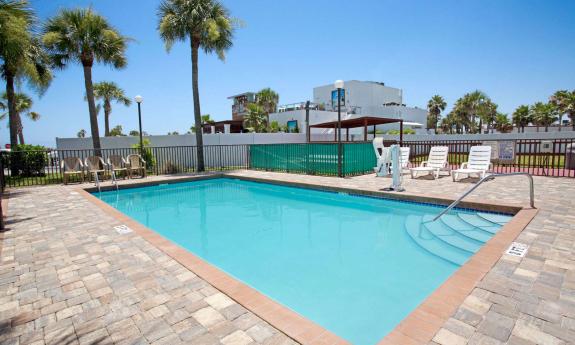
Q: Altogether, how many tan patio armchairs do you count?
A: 4